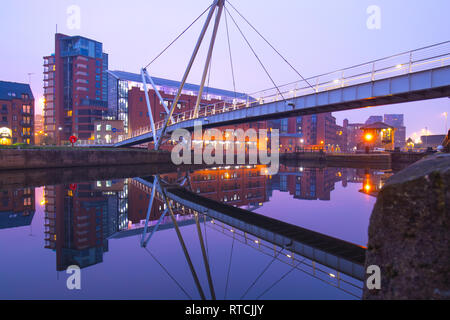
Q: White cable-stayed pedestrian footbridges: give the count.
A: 1